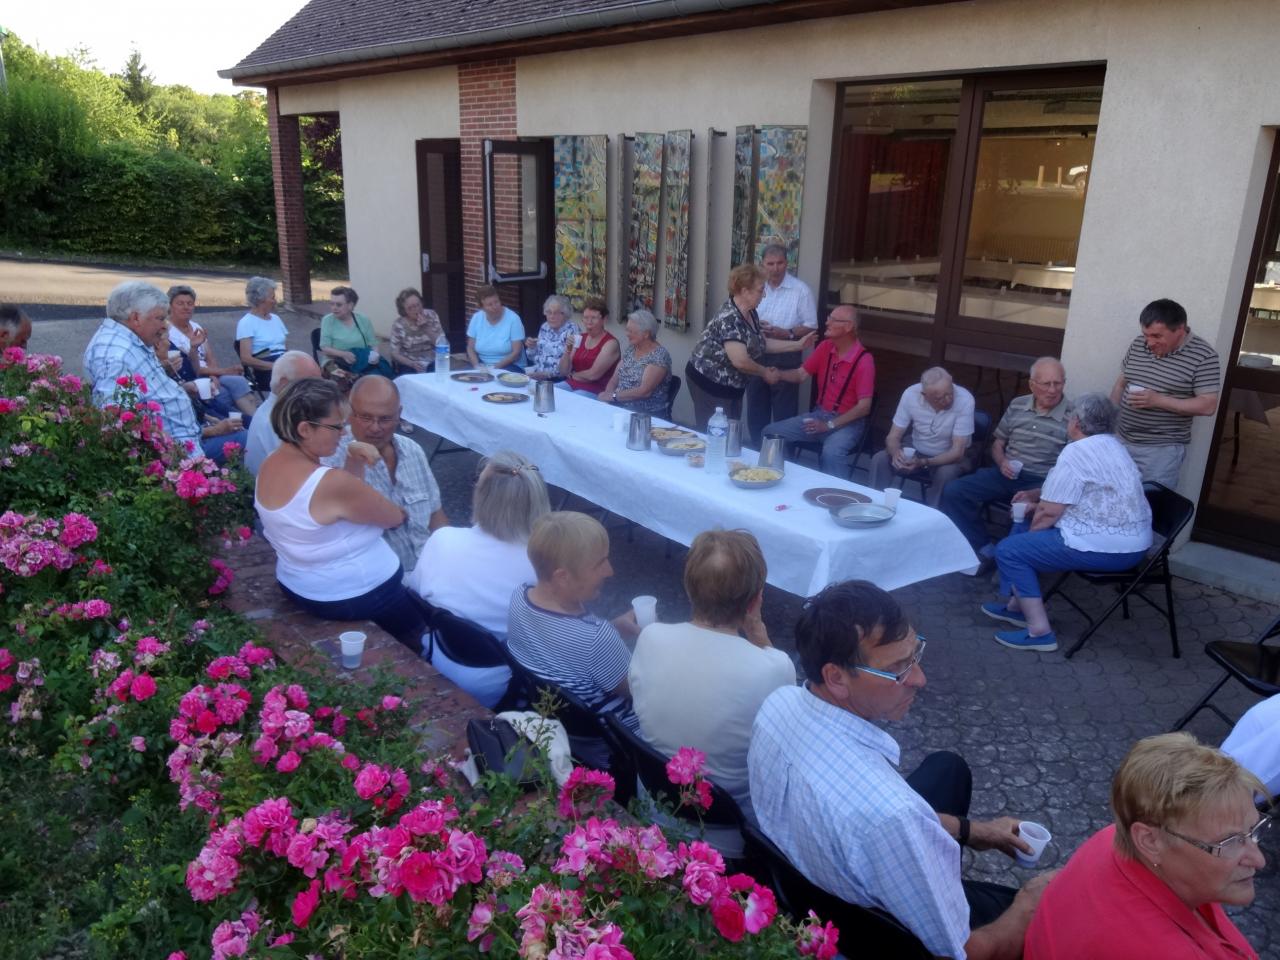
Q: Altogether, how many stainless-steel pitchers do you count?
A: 4